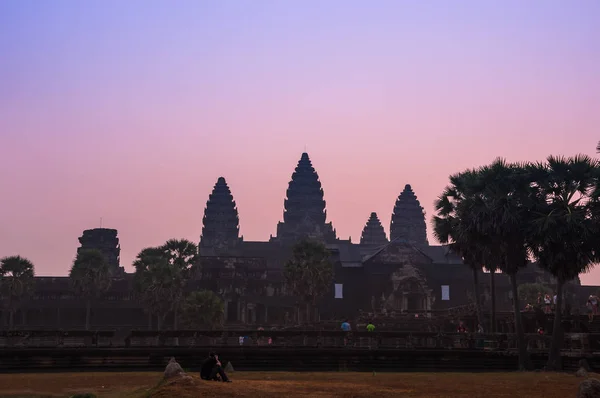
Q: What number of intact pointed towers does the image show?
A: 4